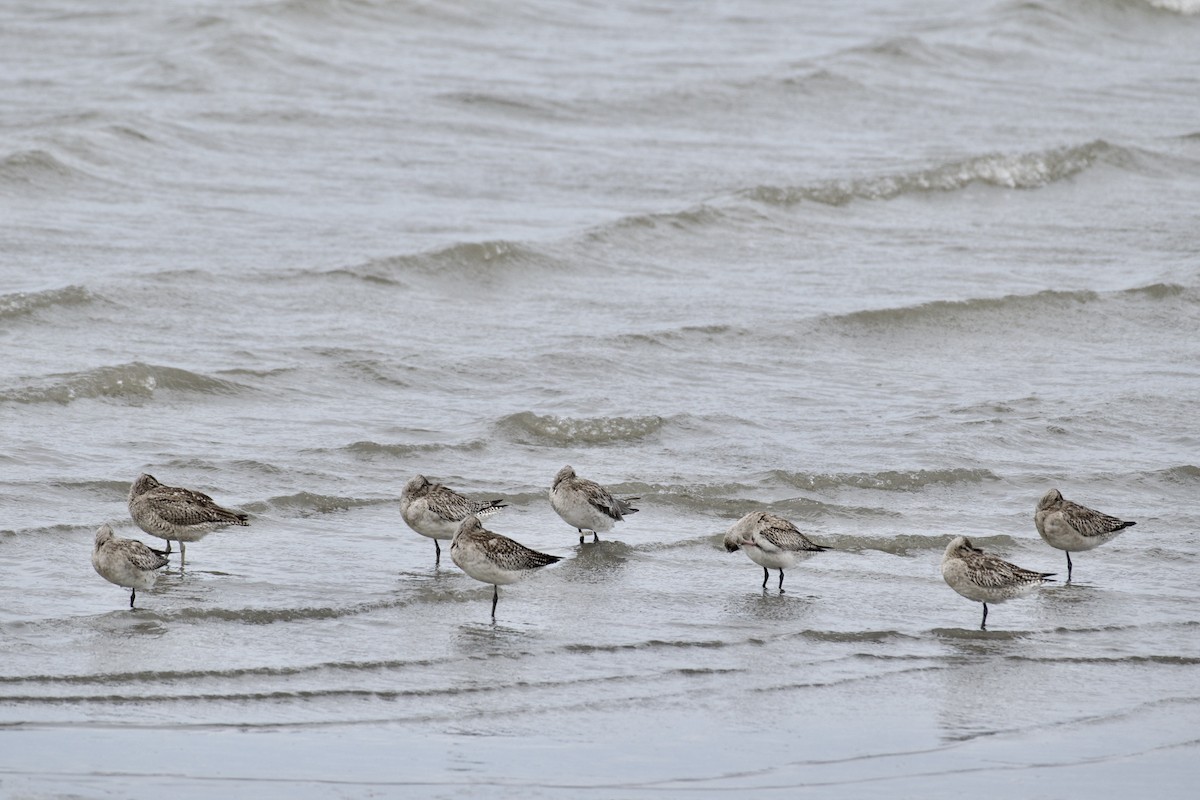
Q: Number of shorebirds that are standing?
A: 8